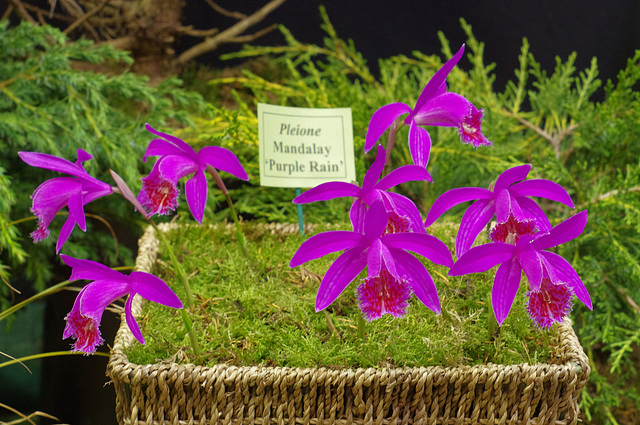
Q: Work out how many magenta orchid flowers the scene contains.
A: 8